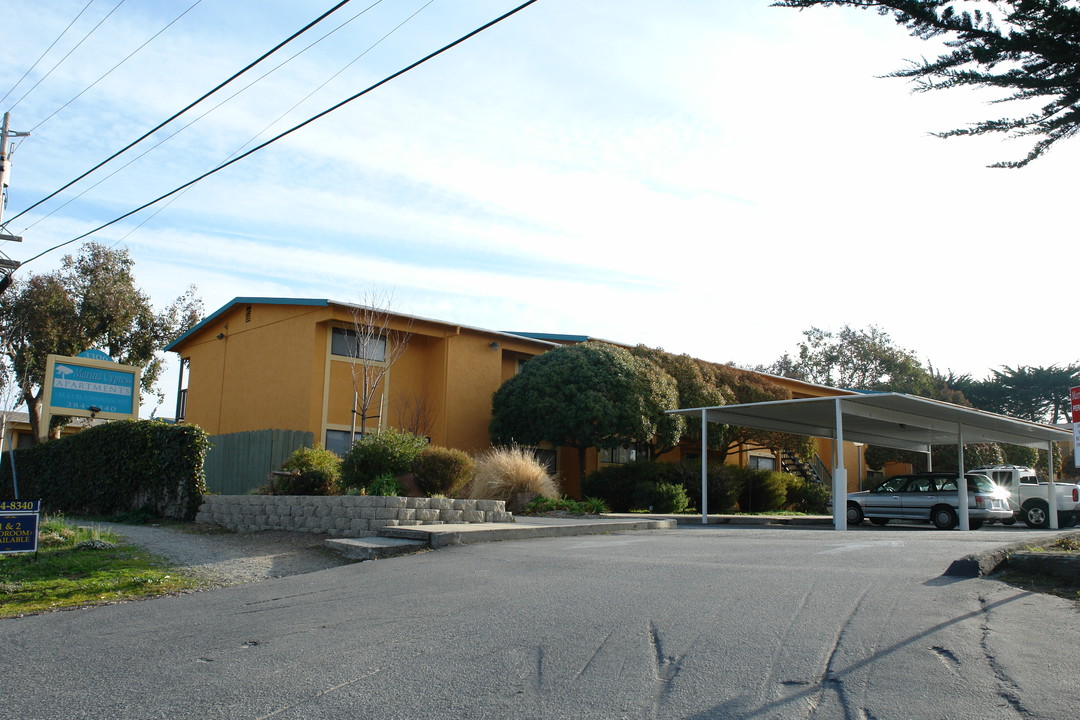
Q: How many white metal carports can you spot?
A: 1